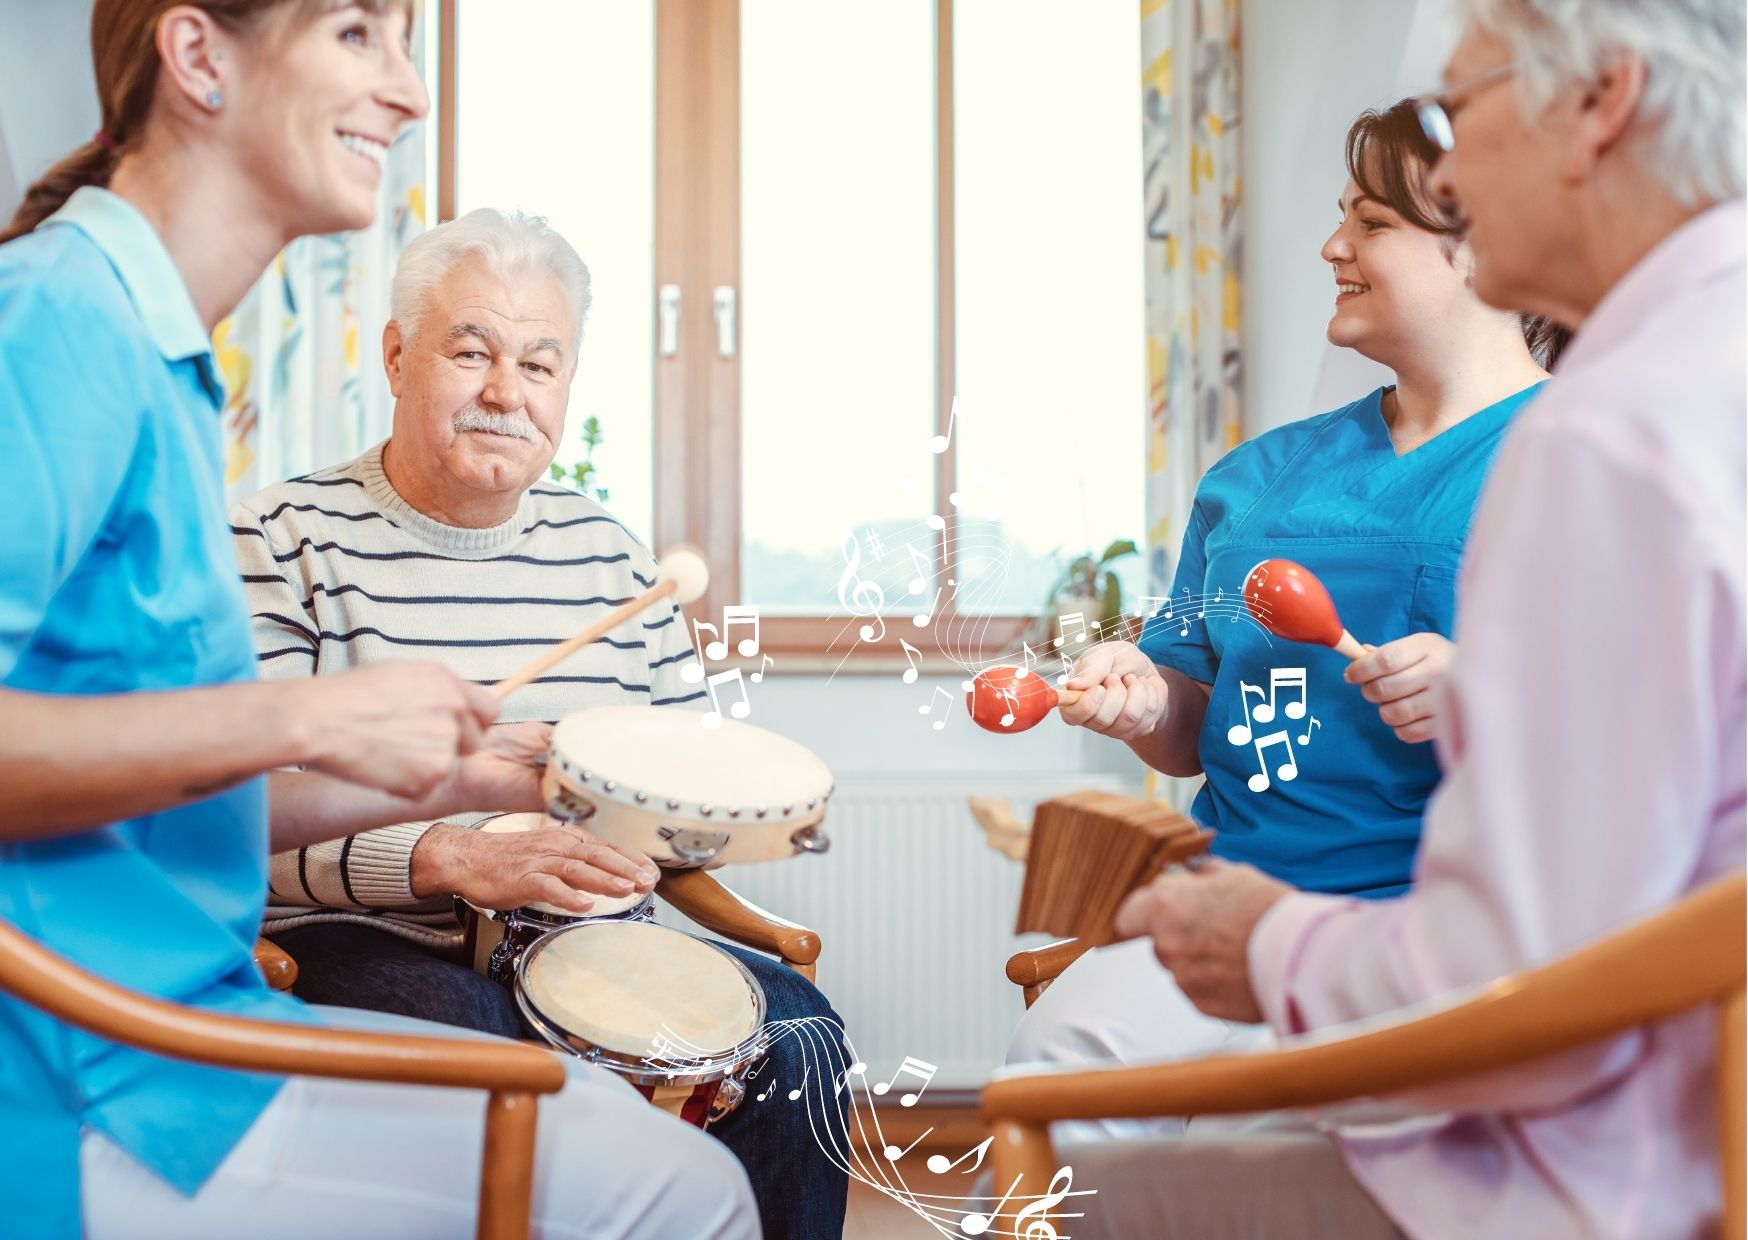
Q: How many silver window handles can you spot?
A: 2